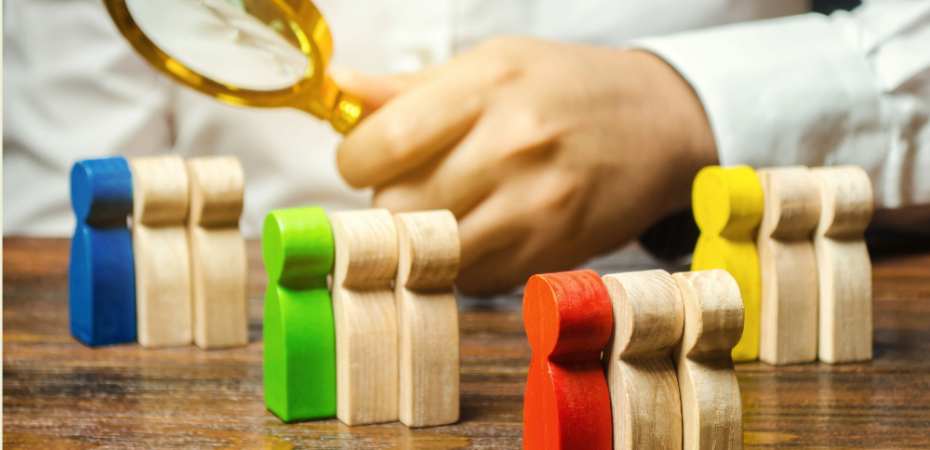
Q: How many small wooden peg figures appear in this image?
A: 12